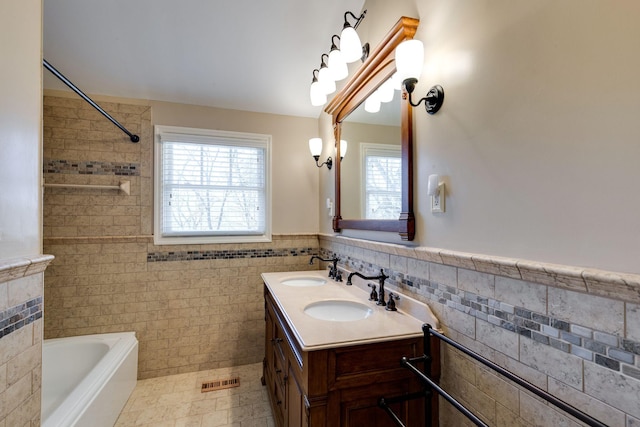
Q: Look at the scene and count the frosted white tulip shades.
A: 6